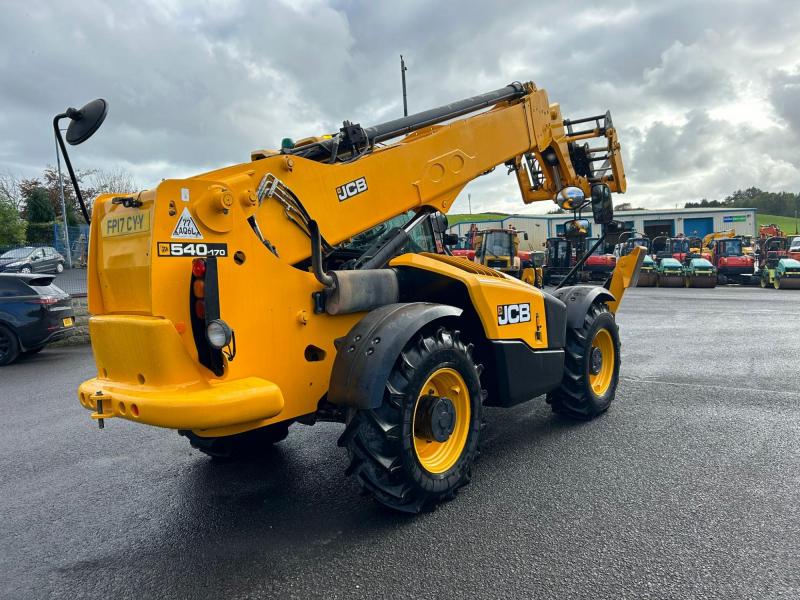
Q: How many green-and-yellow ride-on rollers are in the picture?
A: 4